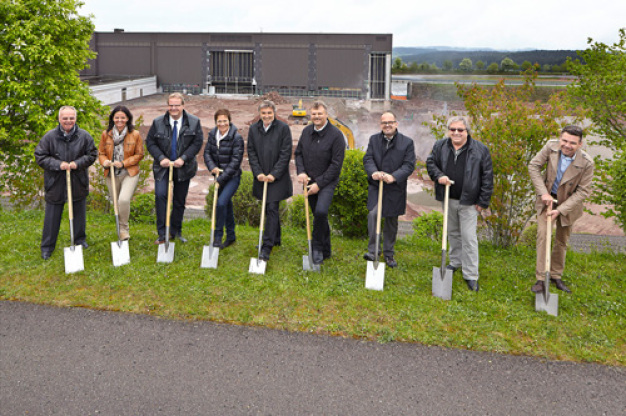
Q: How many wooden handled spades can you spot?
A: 9